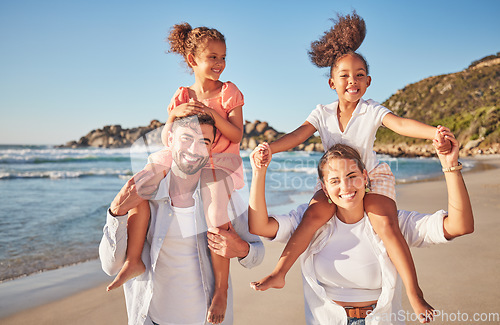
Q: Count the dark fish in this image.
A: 0